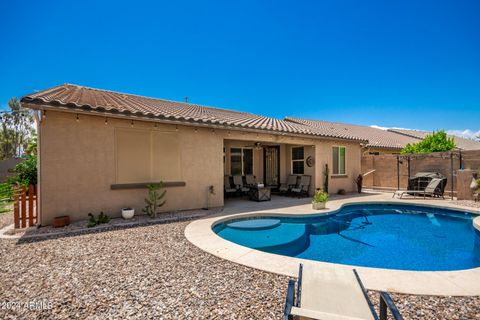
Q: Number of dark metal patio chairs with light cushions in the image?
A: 5